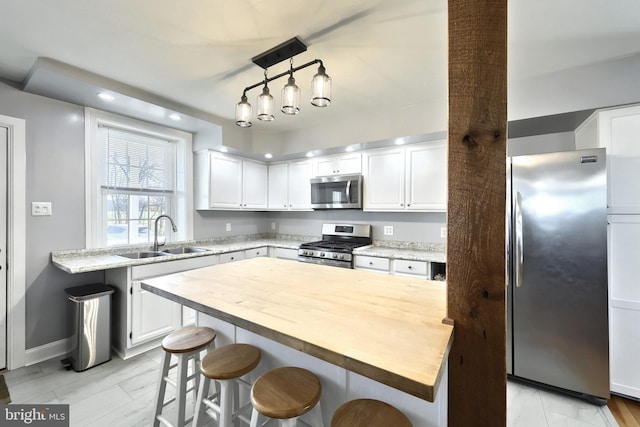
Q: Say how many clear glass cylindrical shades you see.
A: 4